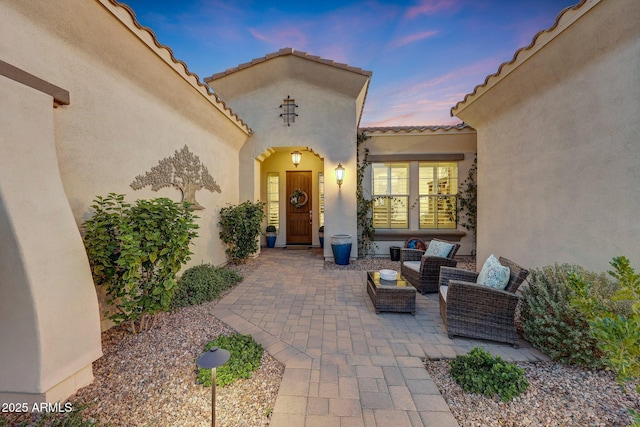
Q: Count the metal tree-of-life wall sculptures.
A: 1